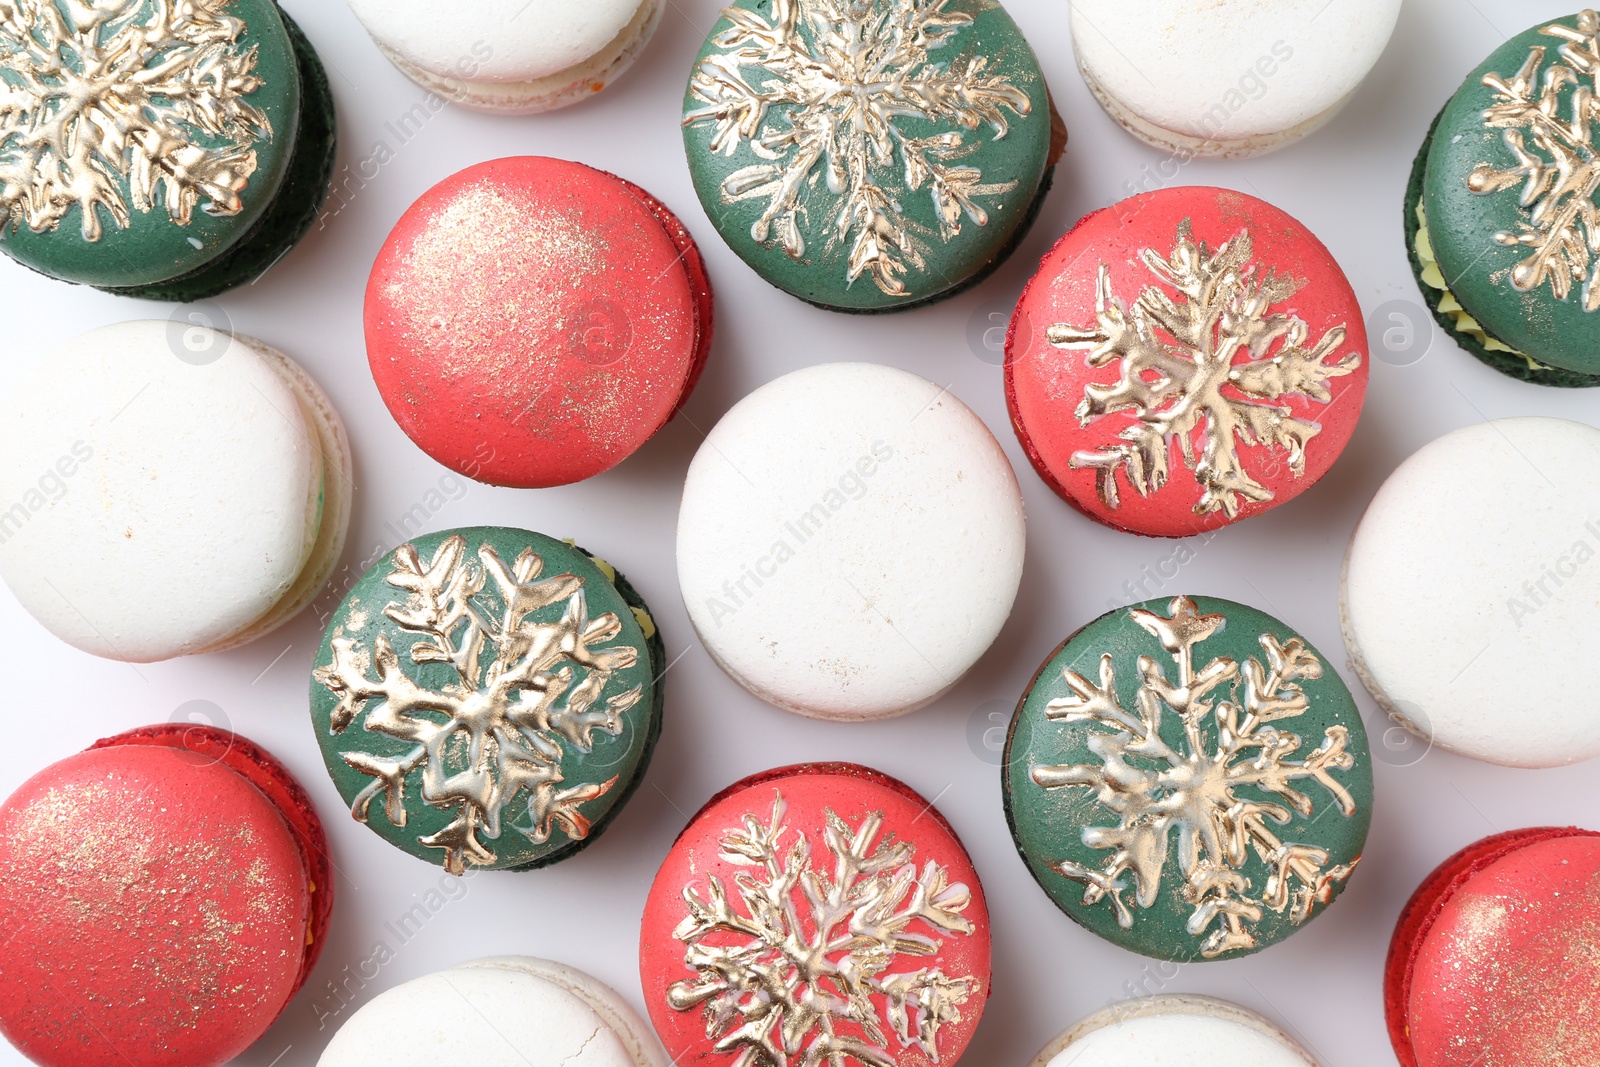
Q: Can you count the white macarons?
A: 7